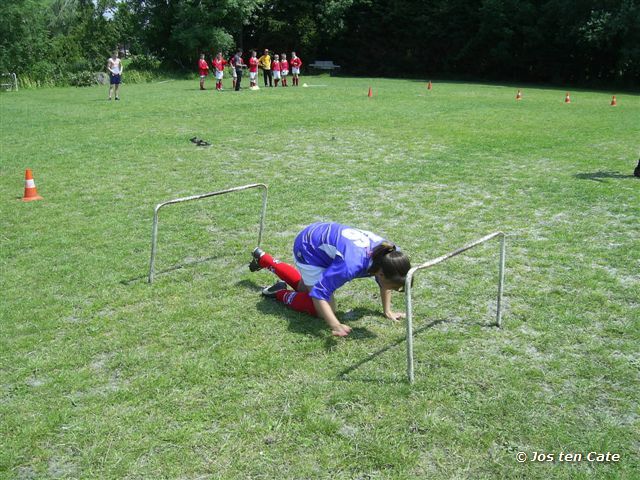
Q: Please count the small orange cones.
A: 6